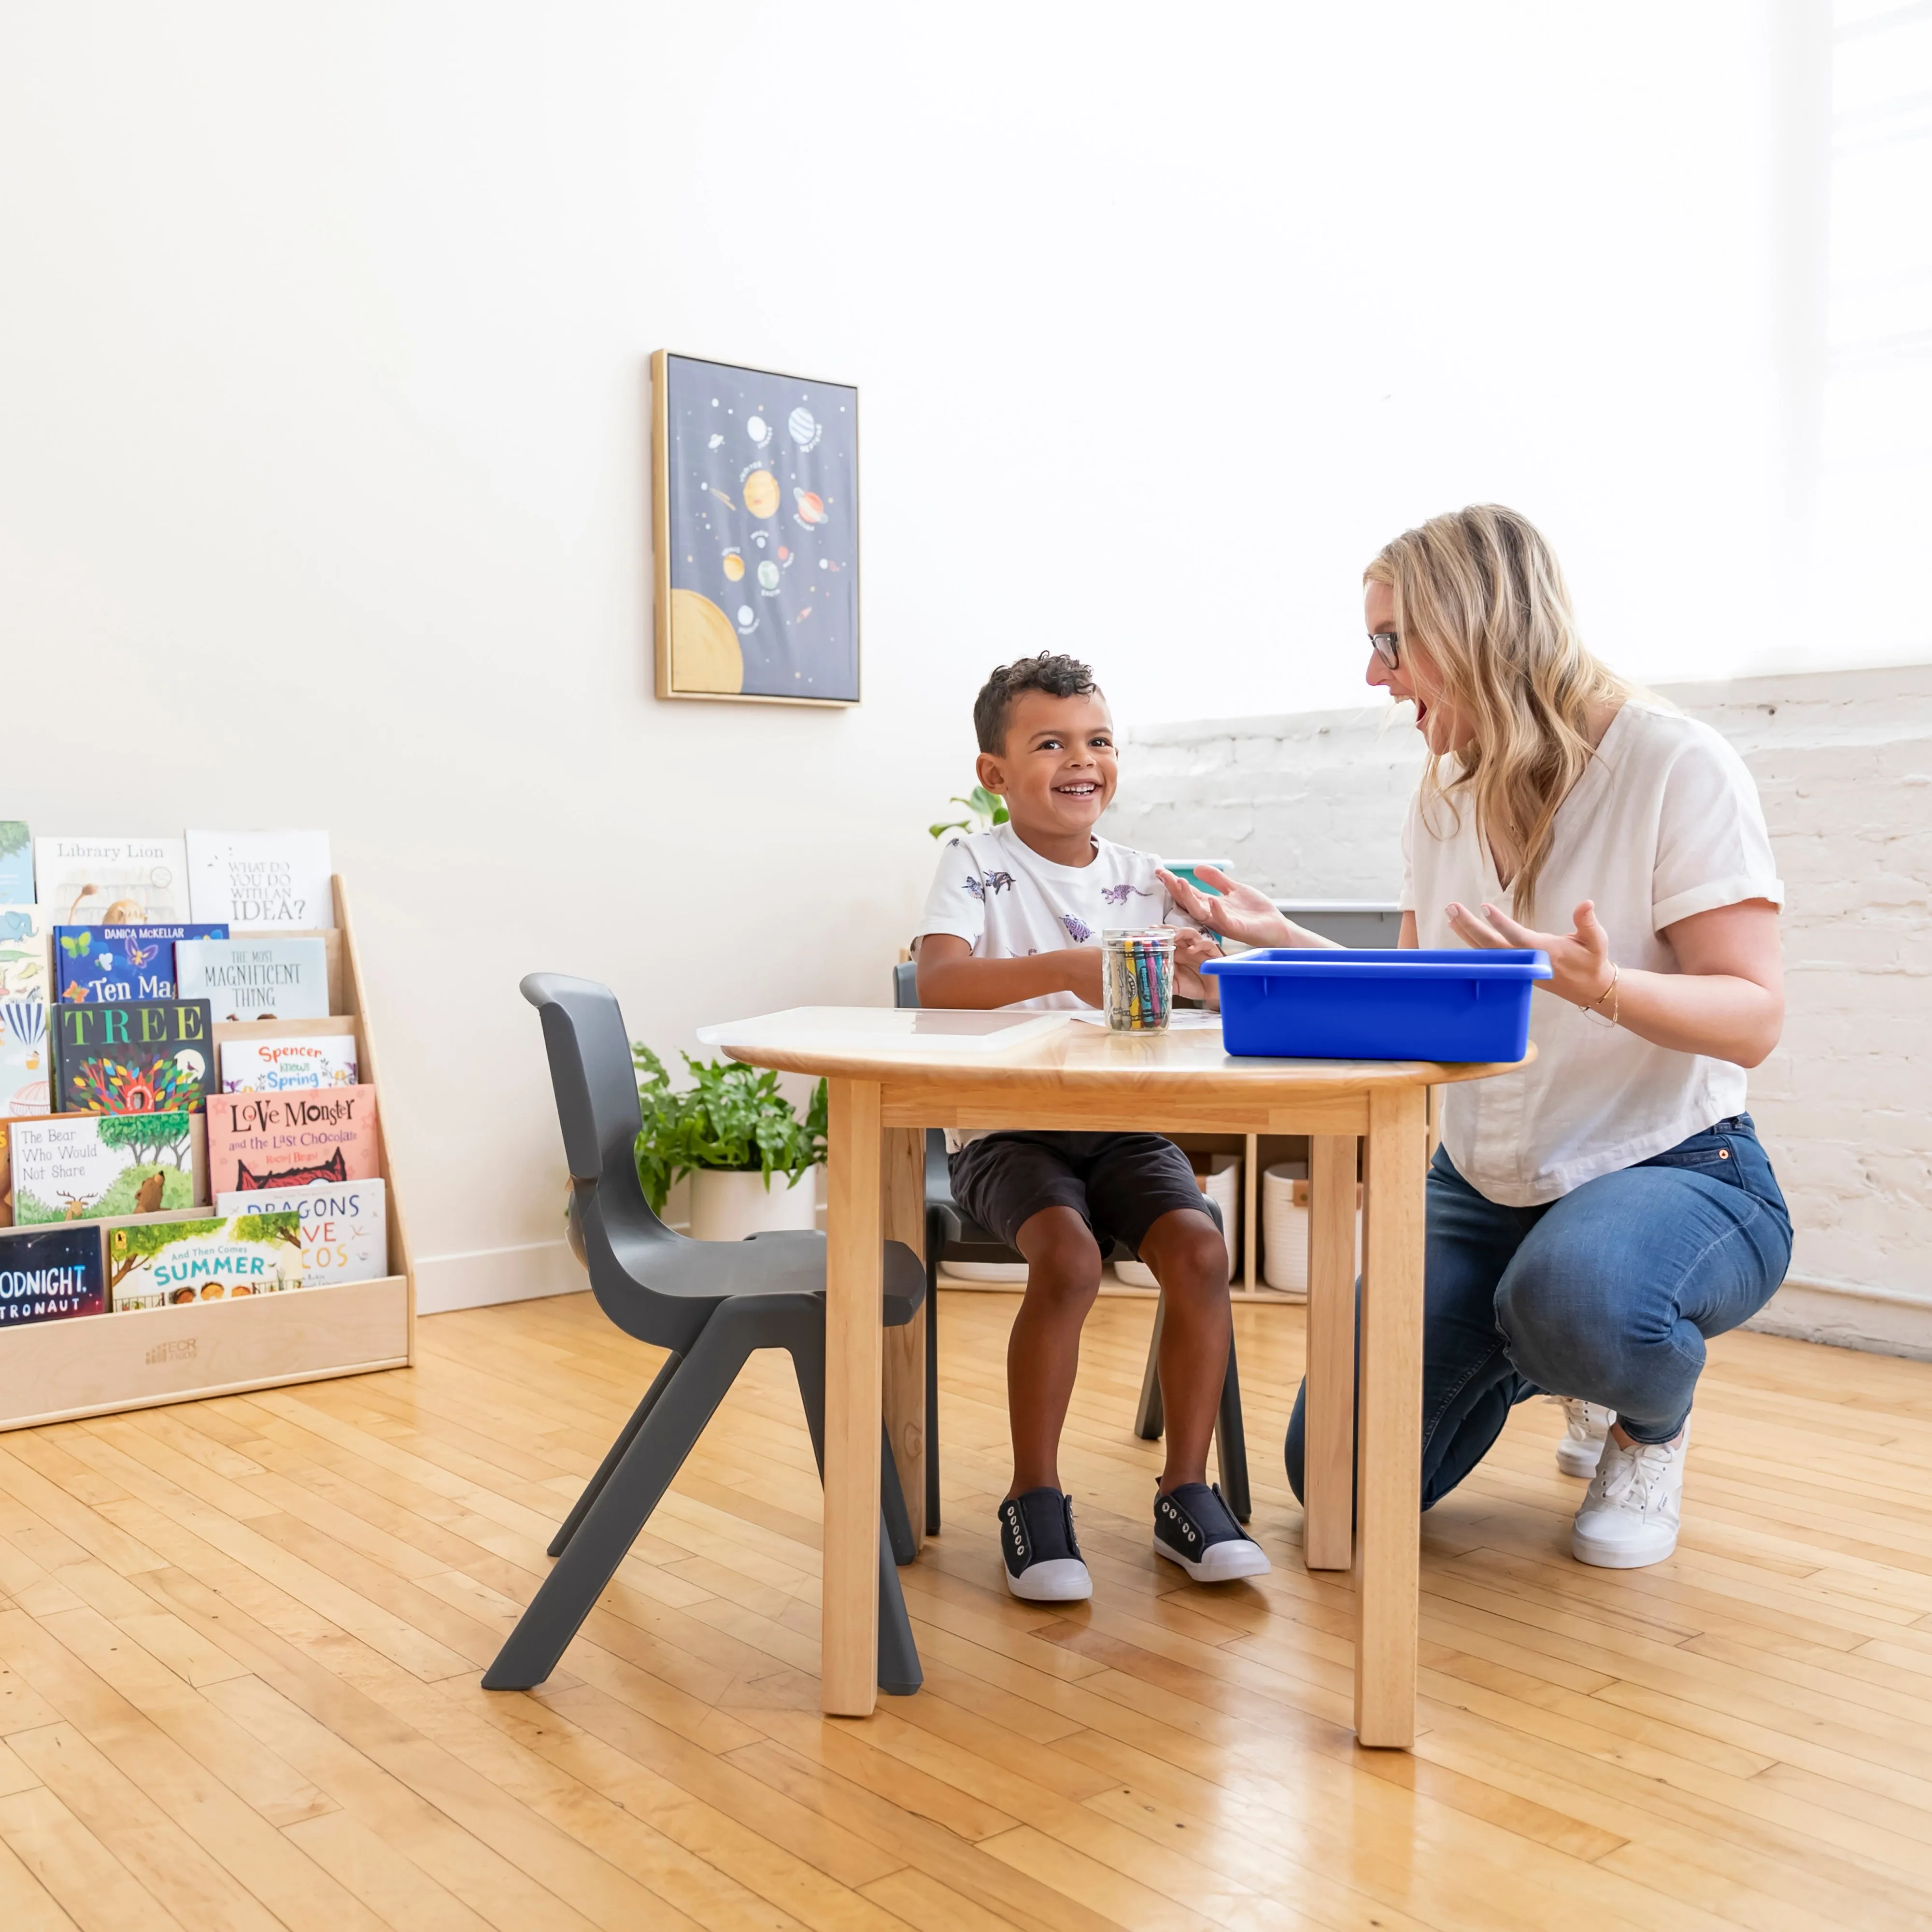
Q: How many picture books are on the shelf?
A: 15